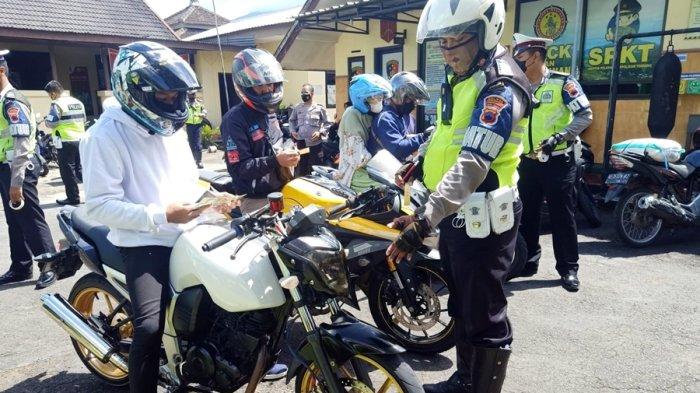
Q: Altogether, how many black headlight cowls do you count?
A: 1